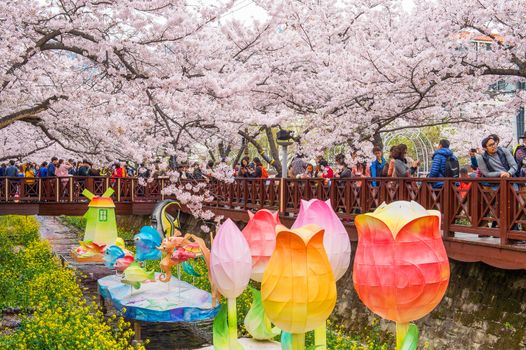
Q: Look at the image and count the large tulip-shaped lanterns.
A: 5